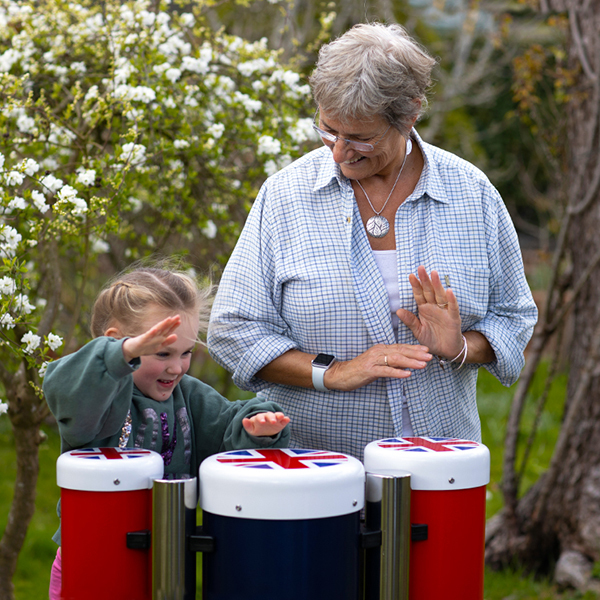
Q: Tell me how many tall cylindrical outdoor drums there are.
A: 3